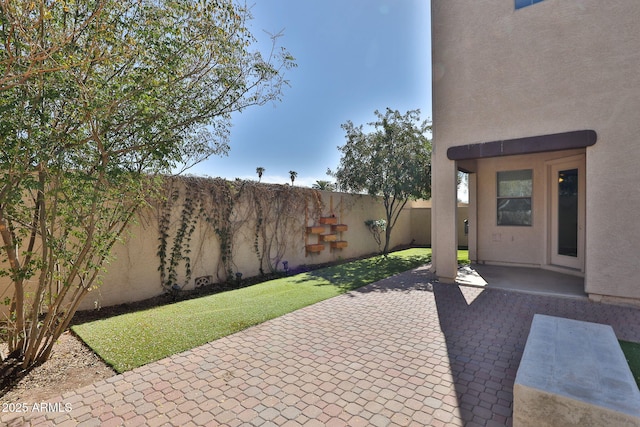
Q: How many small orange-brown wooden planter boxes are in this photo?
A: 6